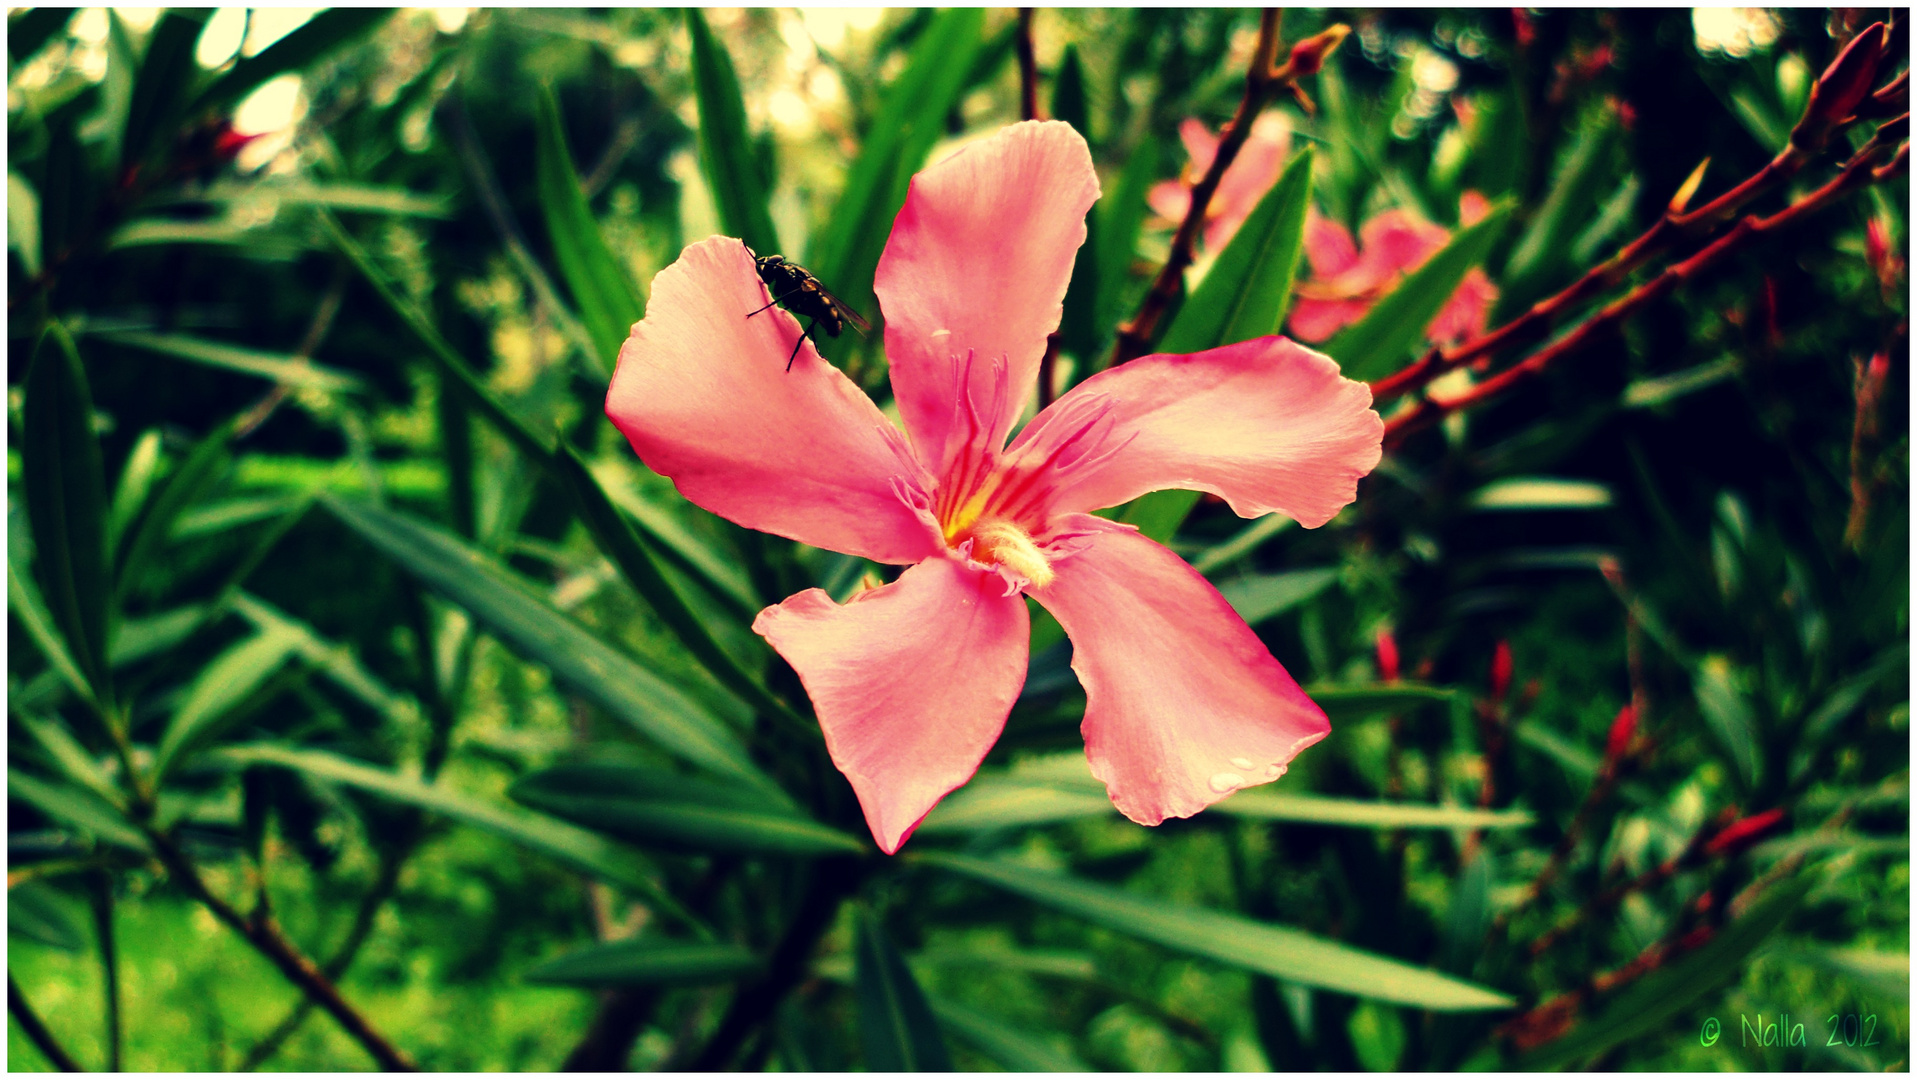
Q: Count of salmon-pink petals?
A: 5